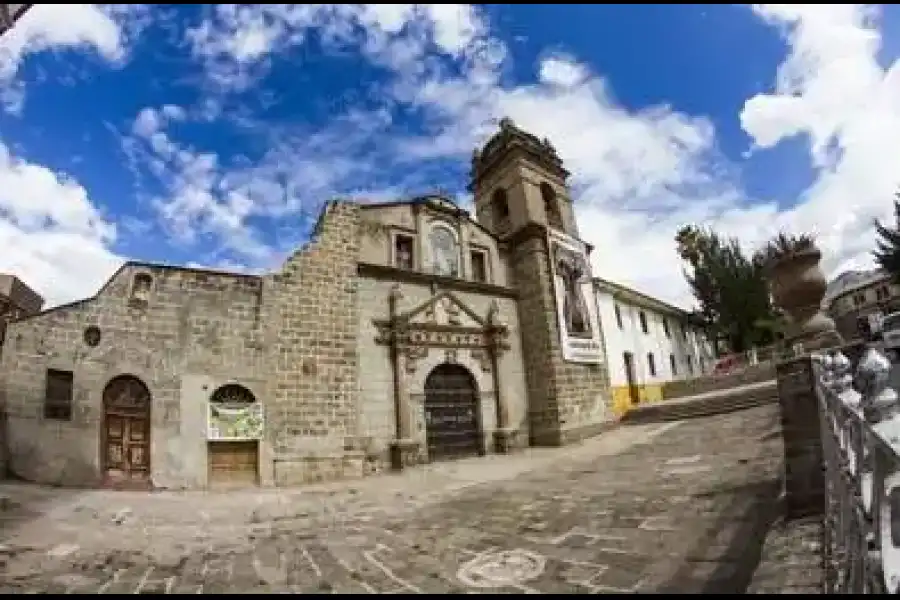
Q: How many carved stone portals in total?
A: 1